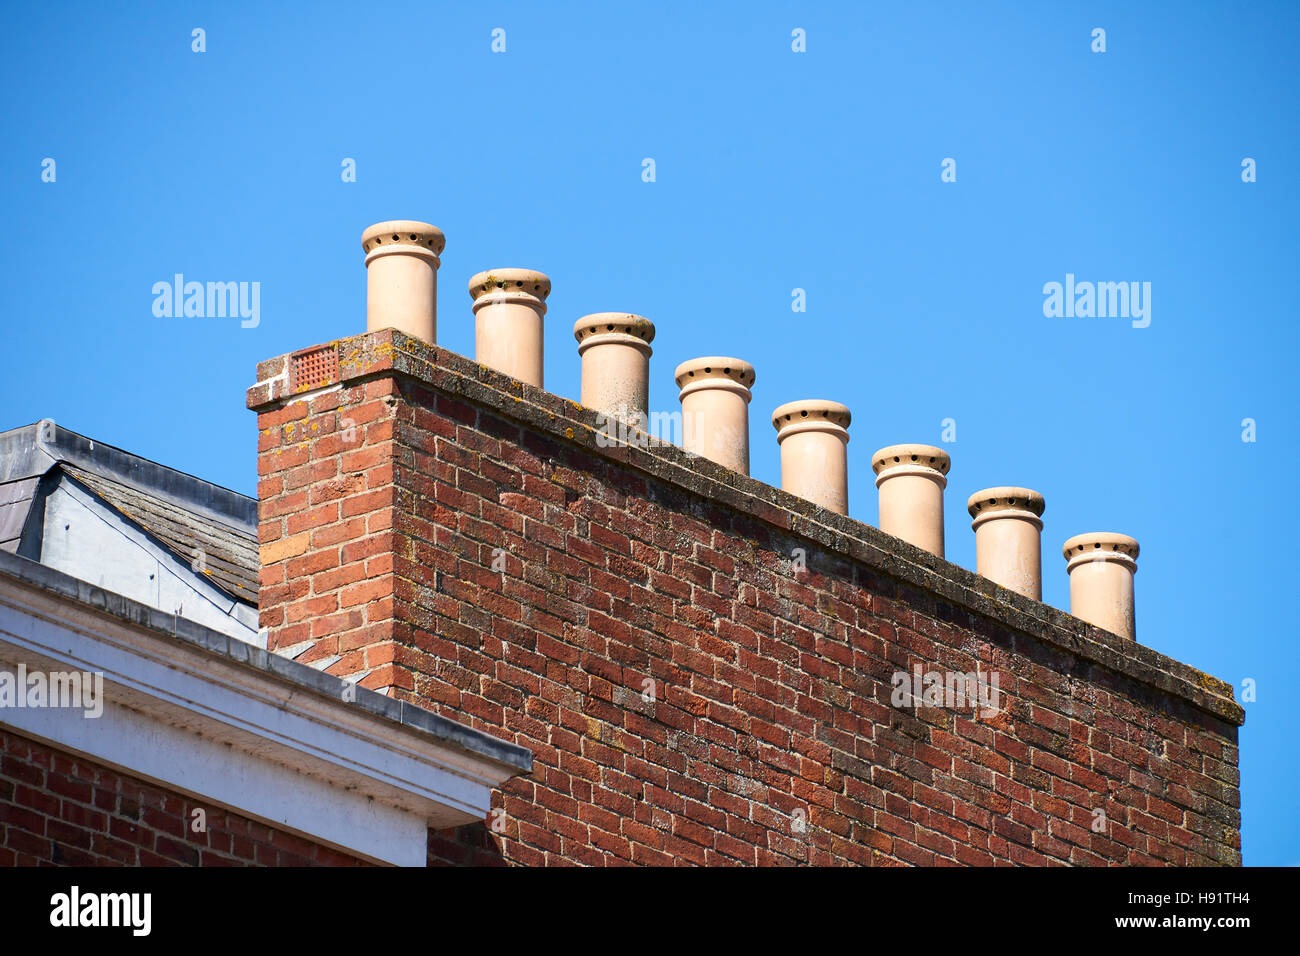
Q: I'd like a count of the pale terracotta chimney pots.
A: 8